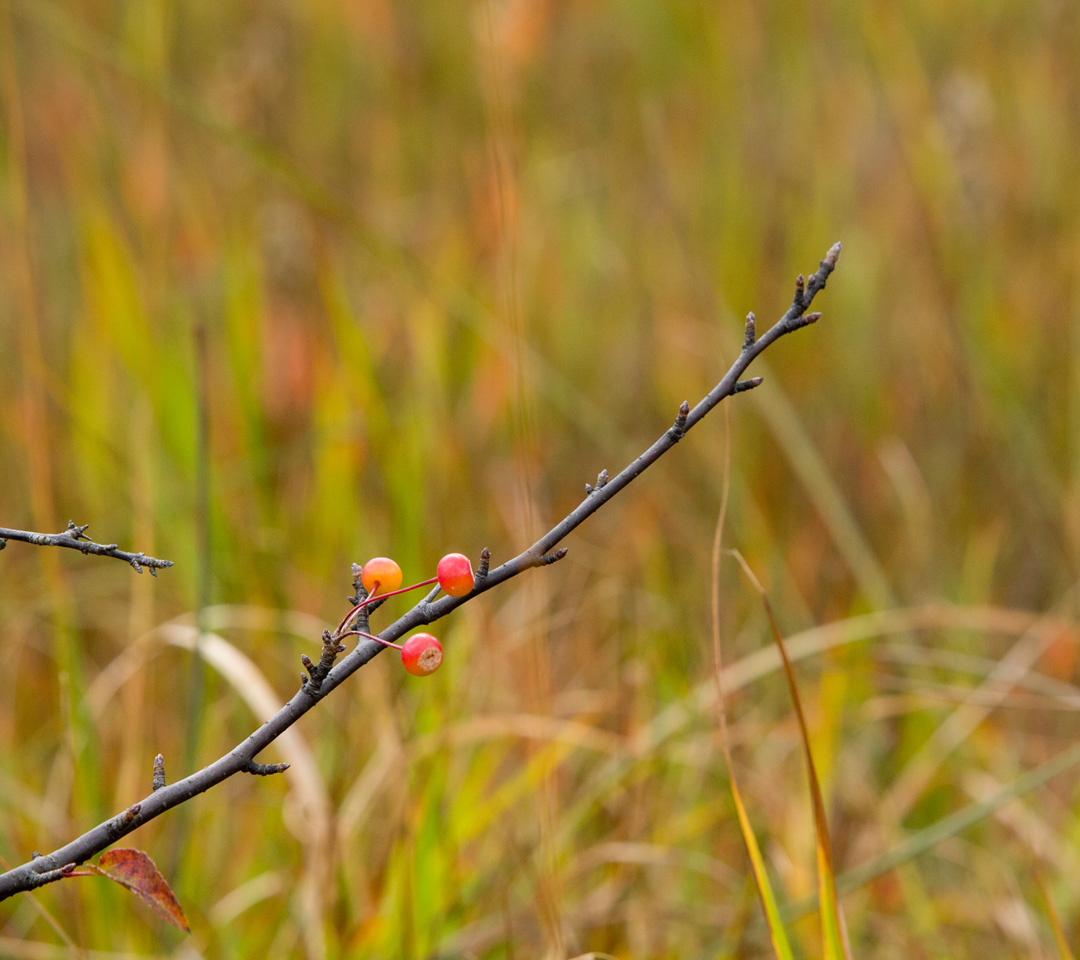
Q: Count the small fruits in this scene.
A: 3